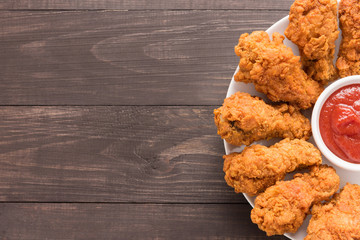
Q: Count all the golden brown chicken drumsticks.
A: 7